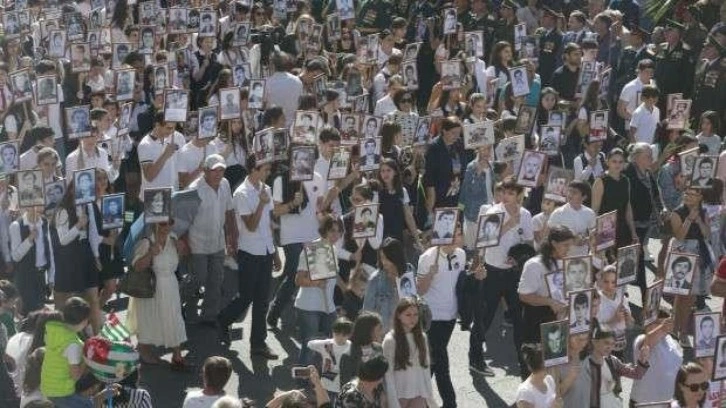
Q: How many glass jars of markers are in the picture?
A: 0